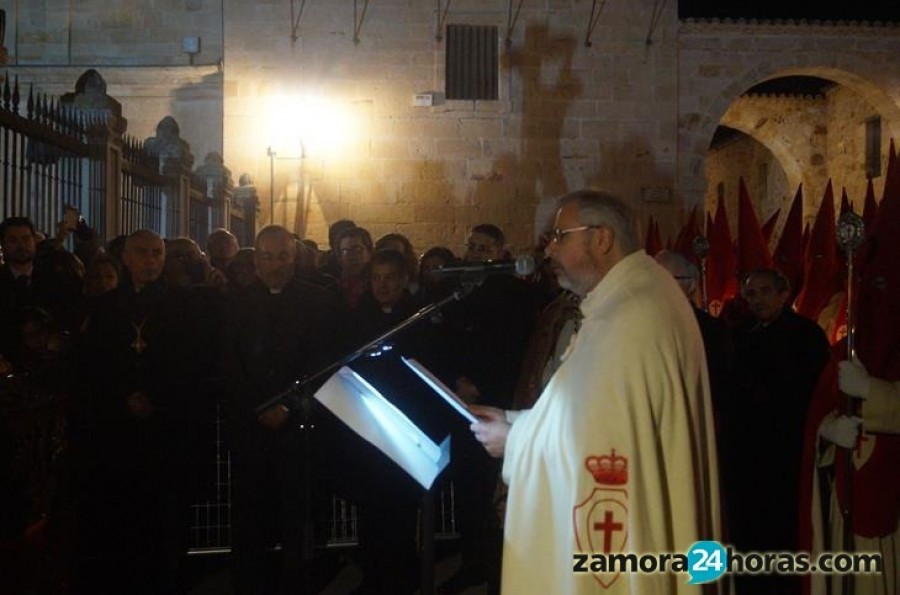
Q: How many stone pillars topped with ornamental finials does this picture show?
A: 4